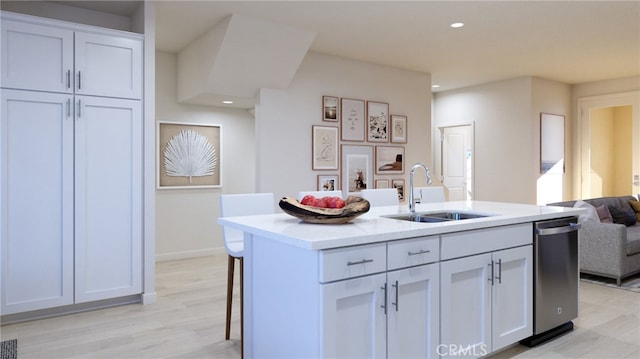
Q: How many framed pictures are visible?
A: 12